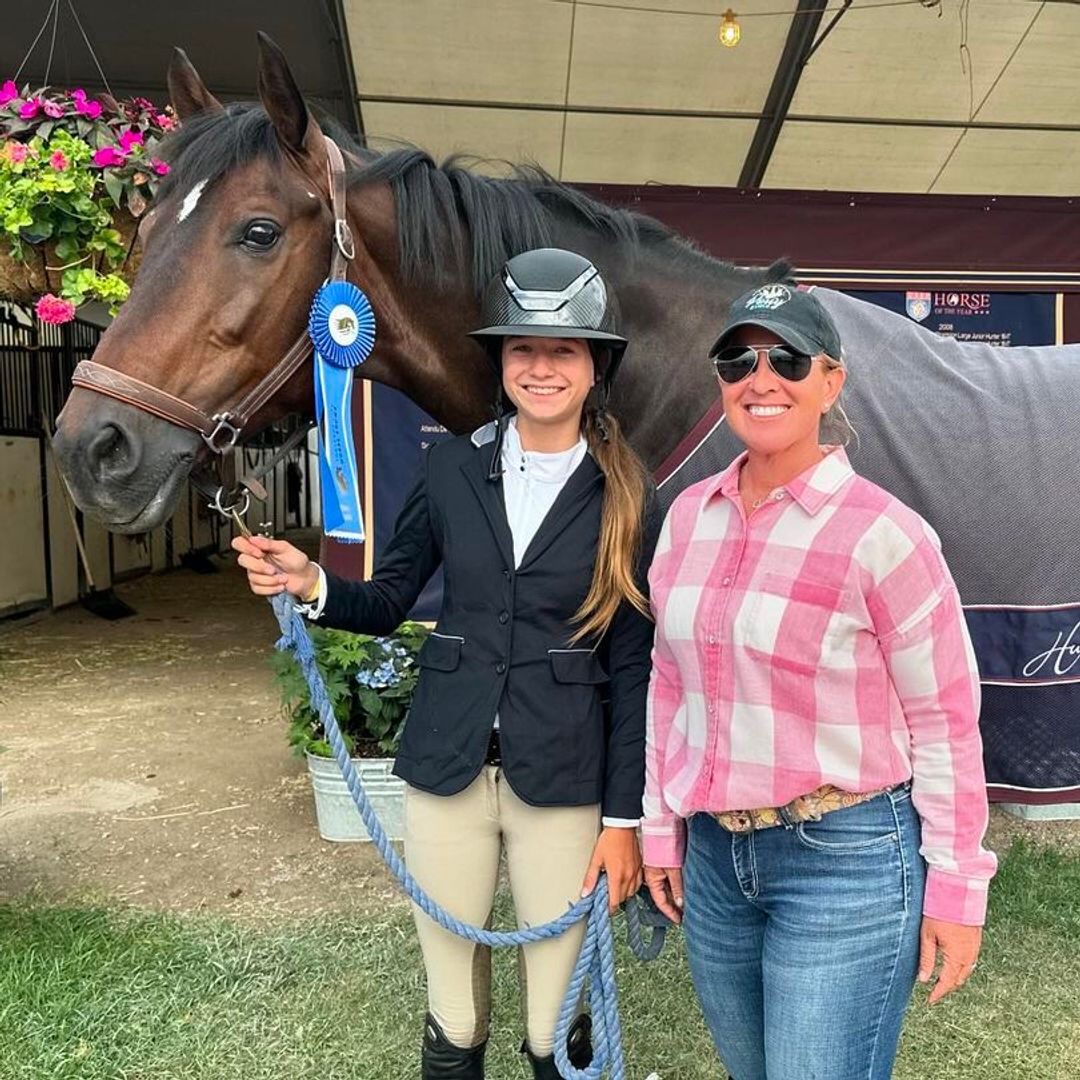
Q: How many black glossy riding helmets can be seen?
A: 1